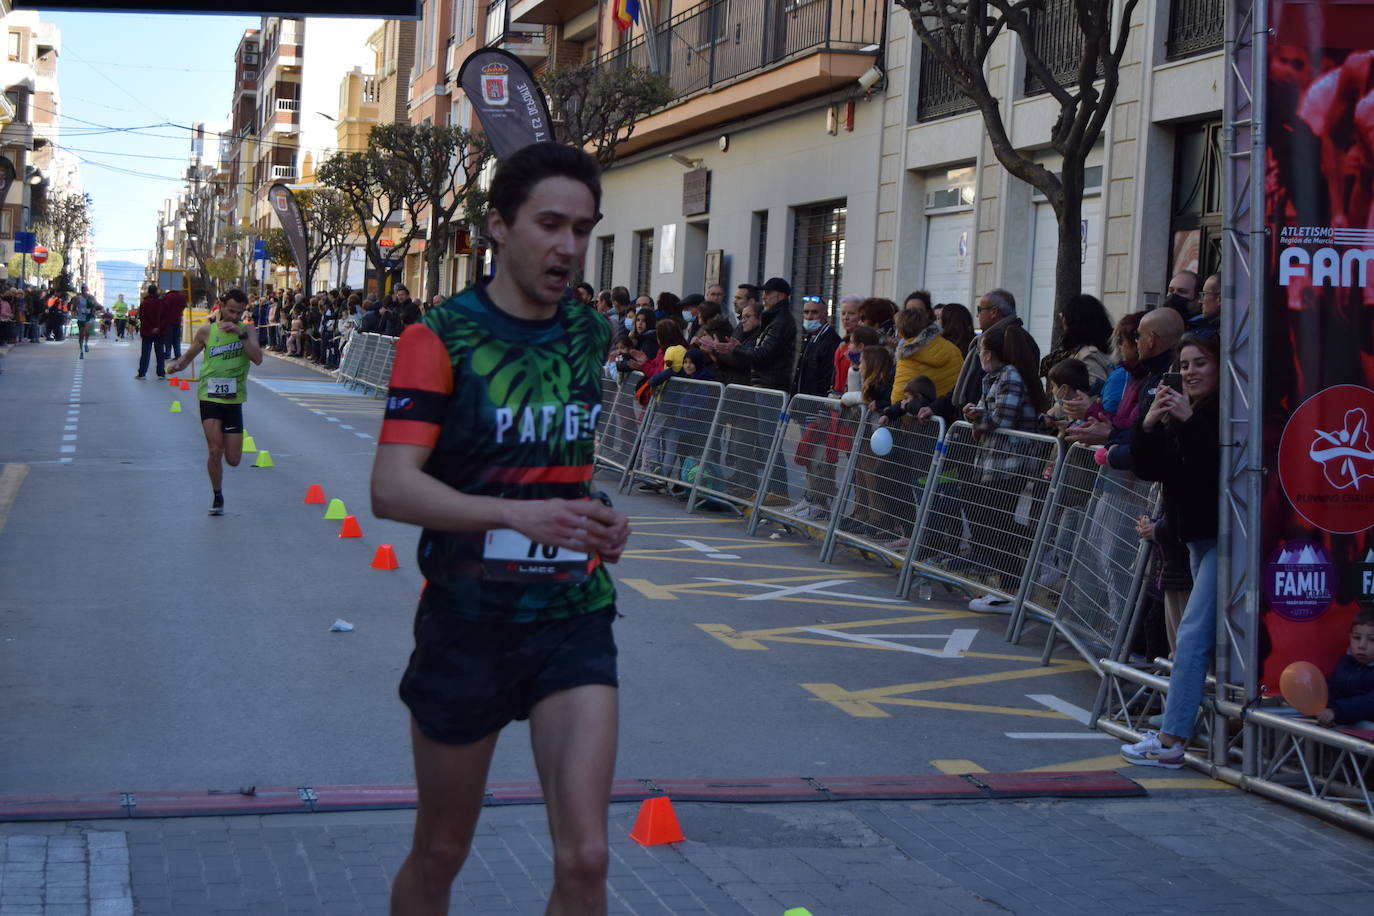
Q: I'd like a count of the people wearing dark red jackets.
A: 2